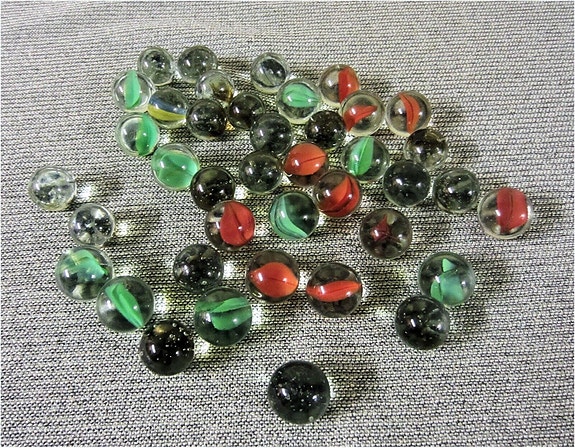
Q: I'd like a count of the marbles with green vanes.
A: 10